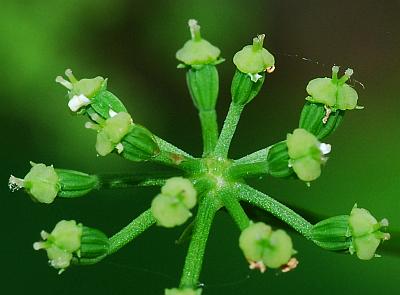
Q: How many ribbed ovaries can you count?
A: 9